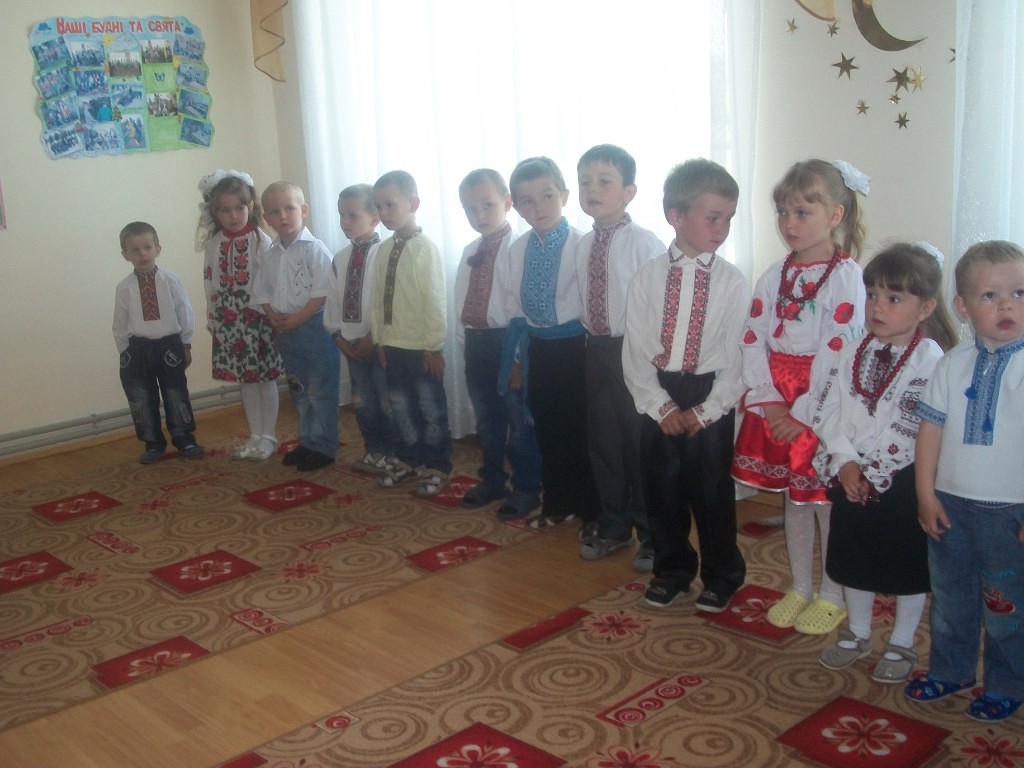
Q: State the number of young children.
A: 12